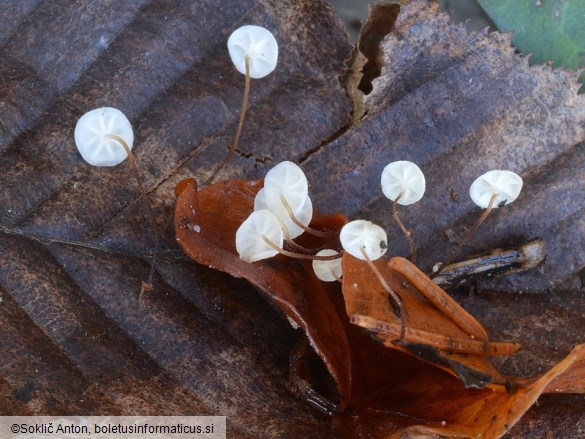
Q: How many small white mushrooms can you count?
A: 9